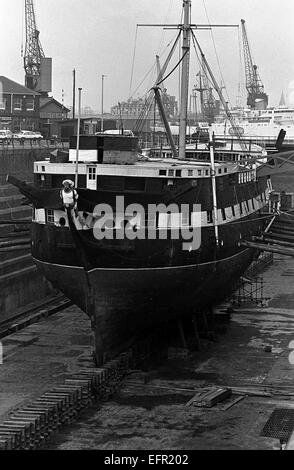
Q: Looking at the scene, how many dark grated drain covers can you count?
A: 1